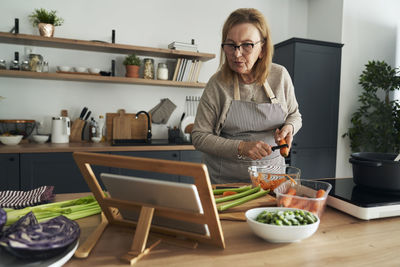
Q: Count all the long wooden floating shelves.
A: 2